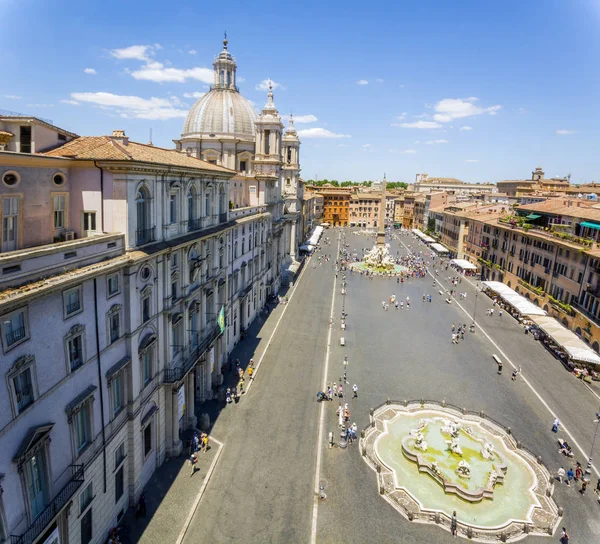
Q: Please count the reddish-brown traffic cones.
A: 0